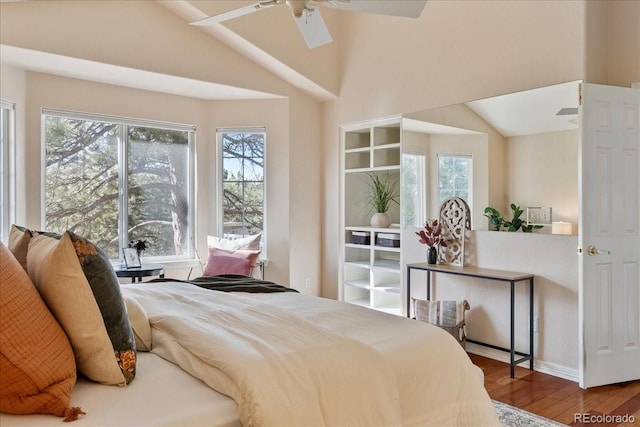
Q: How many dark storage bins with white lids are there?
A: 2